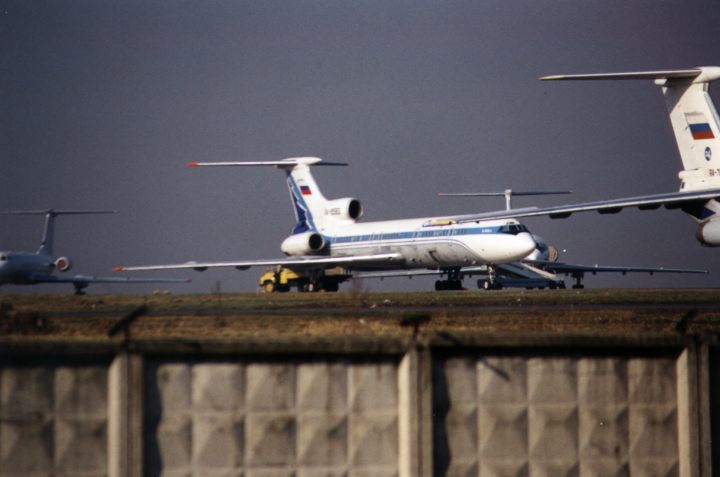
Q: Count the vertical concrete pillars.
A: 3